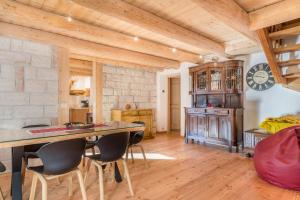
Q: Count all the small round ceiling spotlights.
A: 4